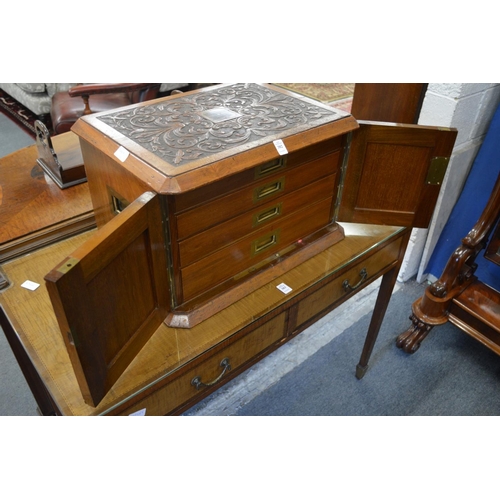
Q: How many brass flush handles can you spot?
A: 5